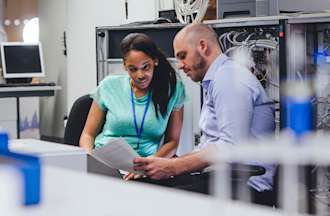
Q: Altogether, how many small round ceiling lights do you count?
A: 3